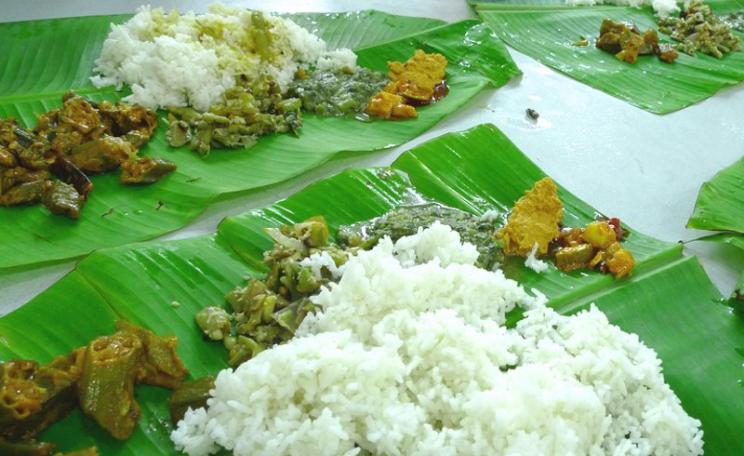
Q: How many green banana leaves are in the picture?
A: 4